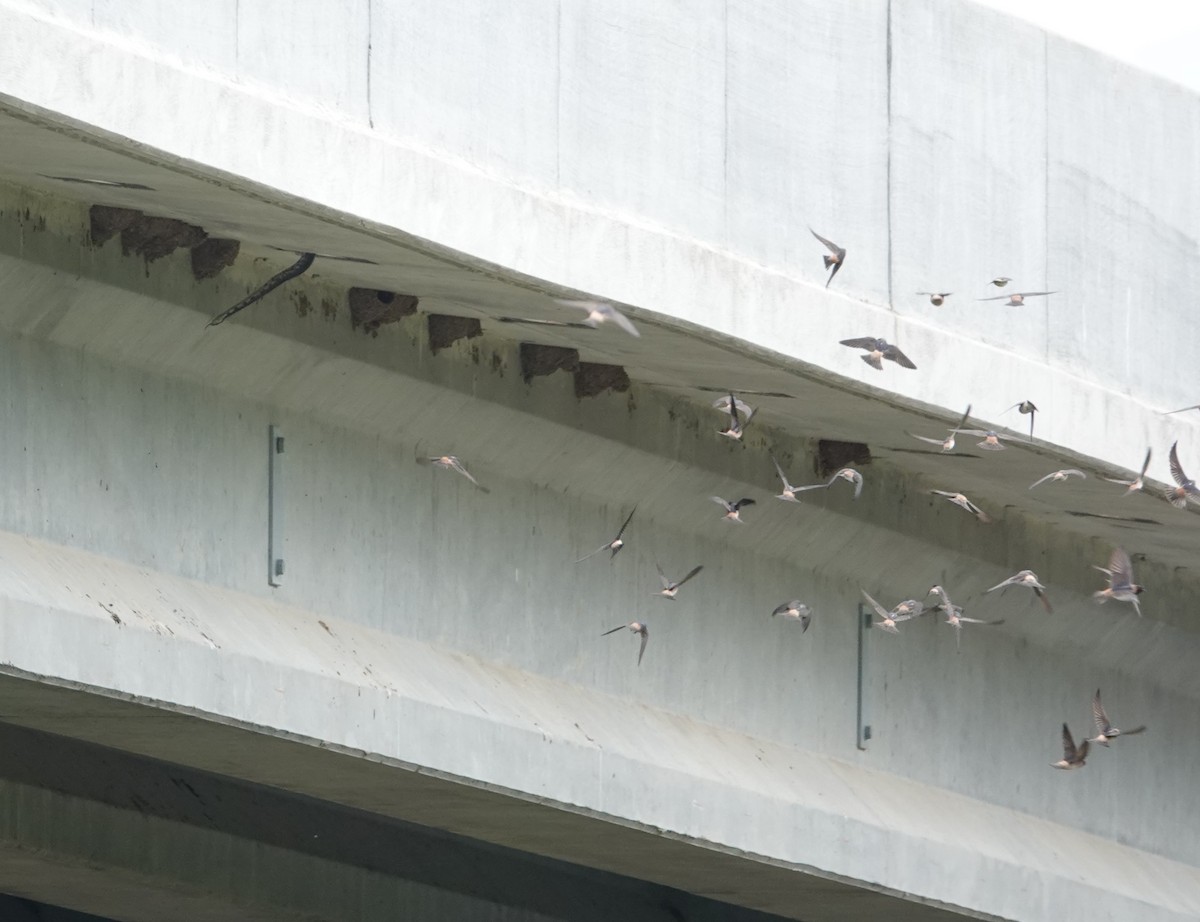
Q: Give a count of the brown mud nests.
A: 8